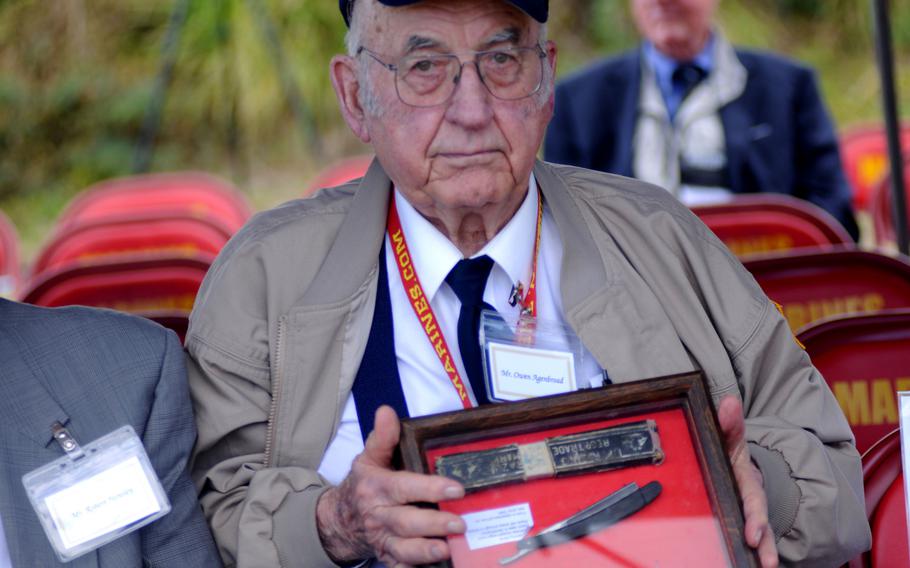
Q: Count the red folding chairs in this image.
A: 12